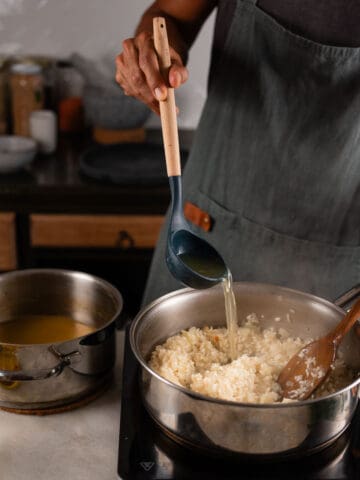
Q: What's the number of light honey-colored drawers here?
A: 2